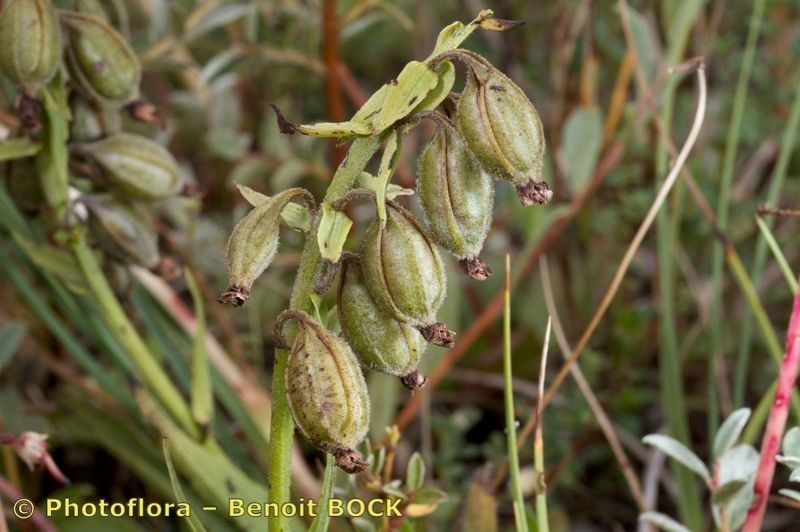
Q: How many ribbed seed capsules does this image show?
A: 10